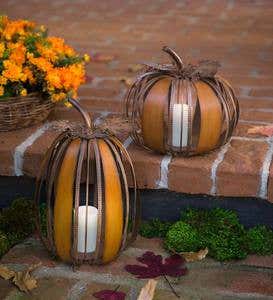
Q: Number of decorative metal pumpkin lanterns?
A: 2